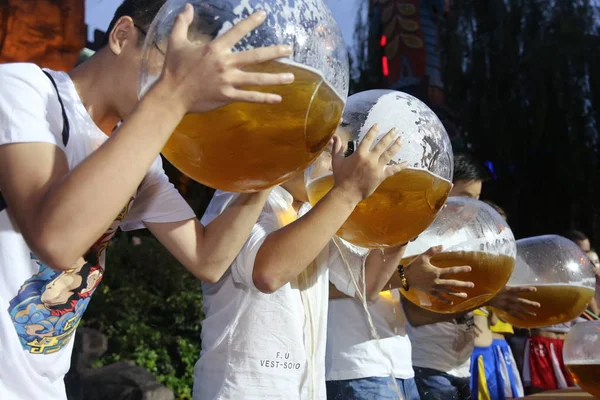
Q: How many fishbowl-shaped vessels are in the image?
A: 5